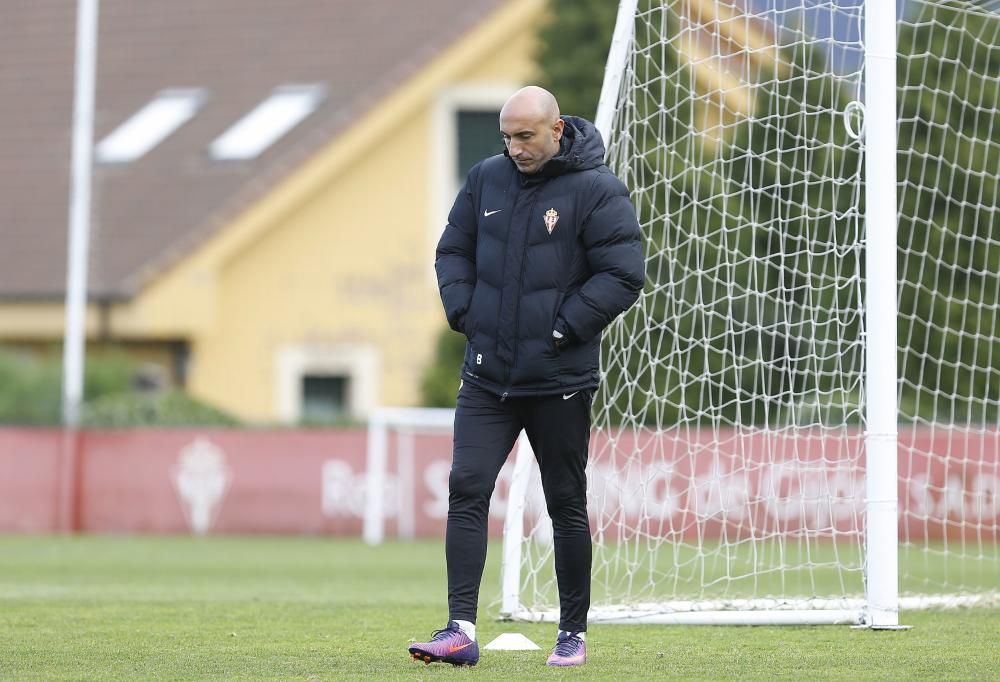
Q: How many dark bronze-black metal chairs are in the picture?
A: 0